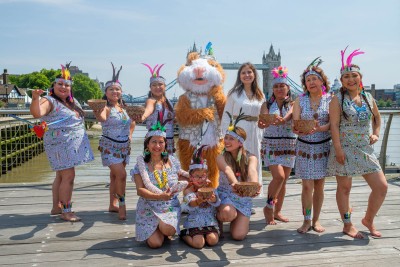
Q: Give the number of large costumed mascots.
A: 1